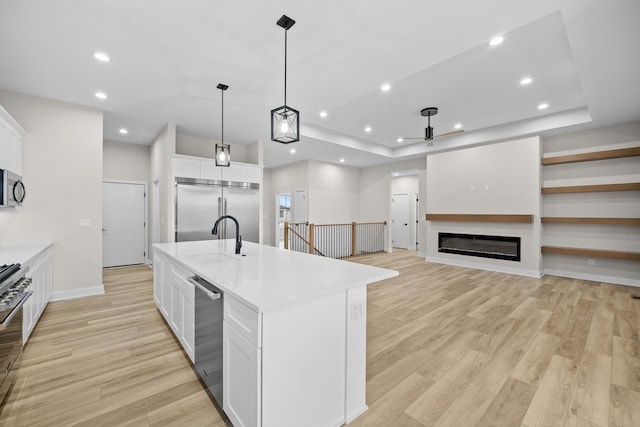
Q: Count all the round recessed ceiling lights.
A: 14